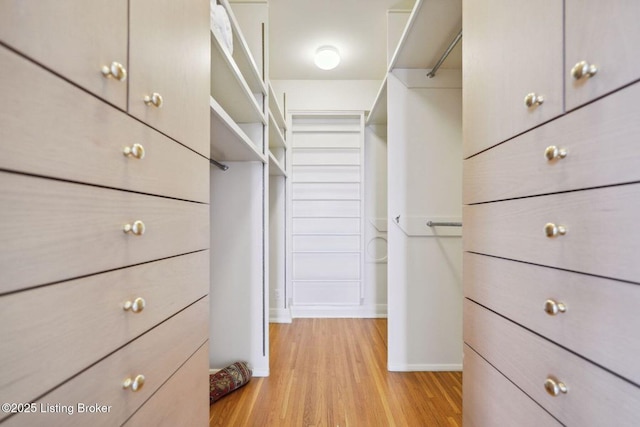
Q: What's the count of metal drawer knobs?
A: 12